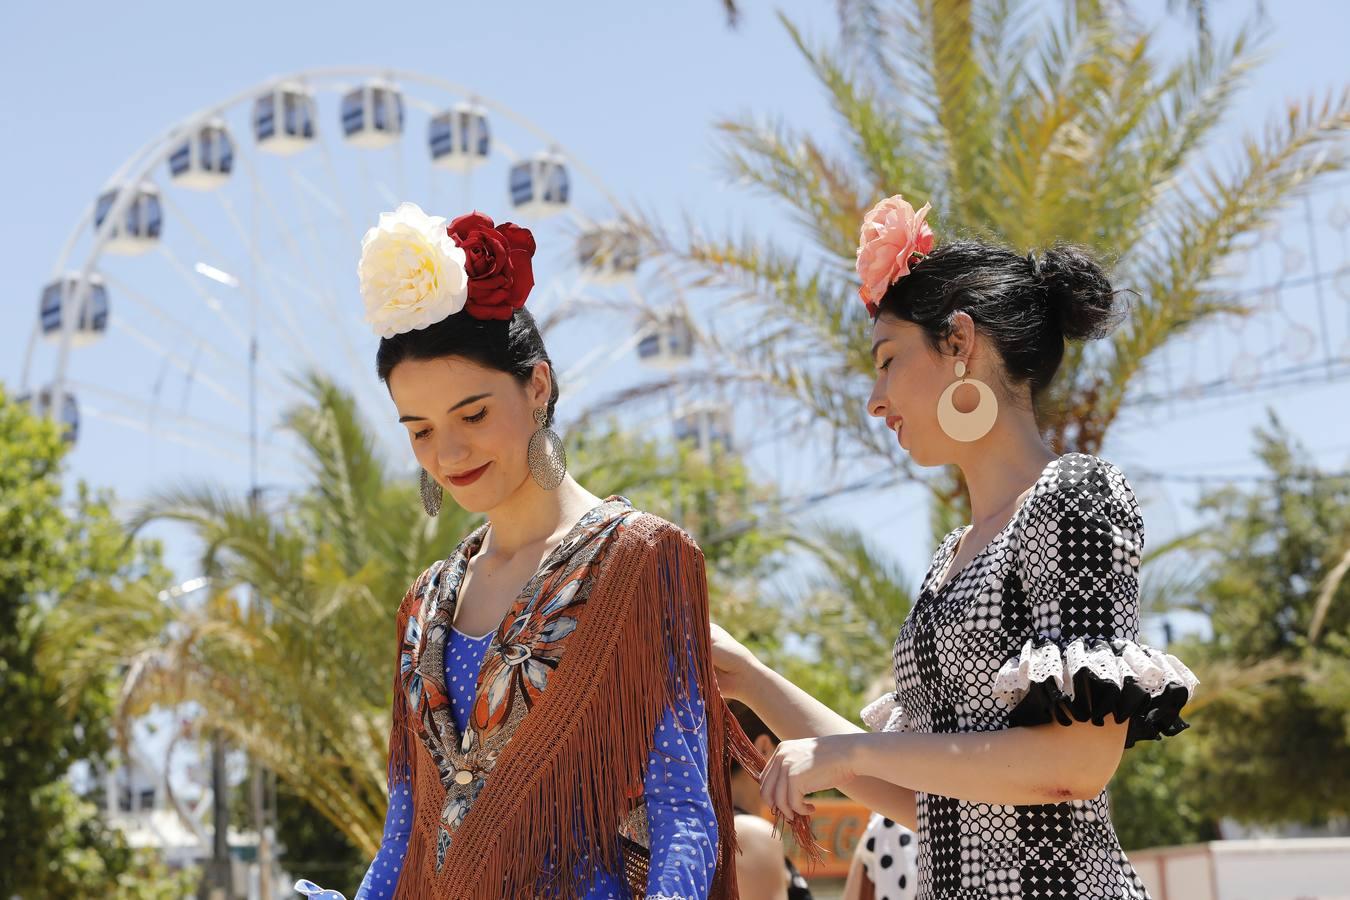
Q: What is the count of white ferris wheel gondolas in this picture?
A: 11